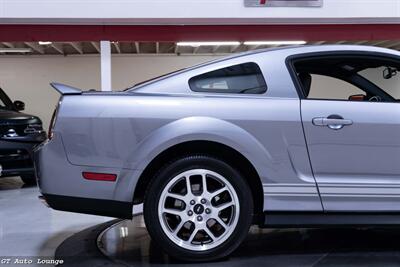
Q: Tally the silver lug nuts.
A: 5